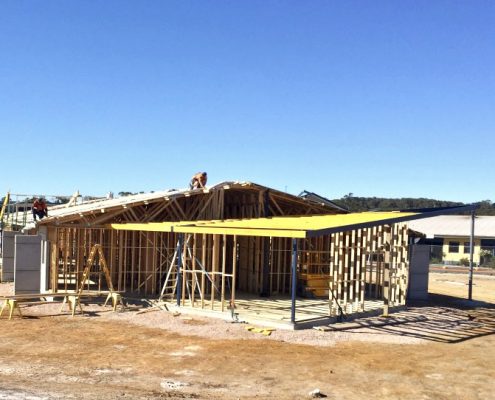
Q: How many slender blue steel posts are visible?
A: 3